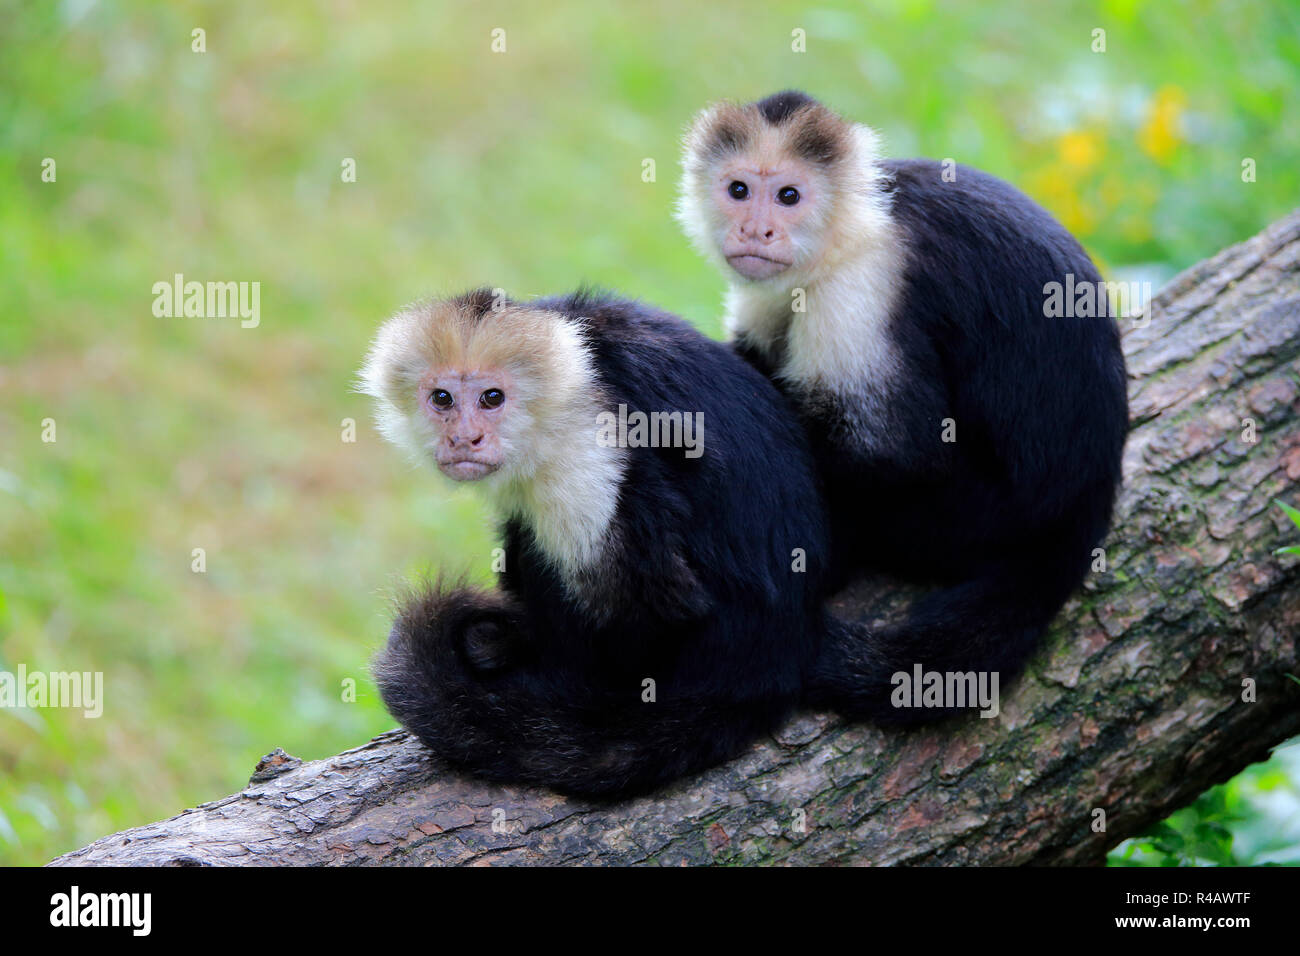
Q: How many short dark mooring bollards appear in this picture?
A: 0